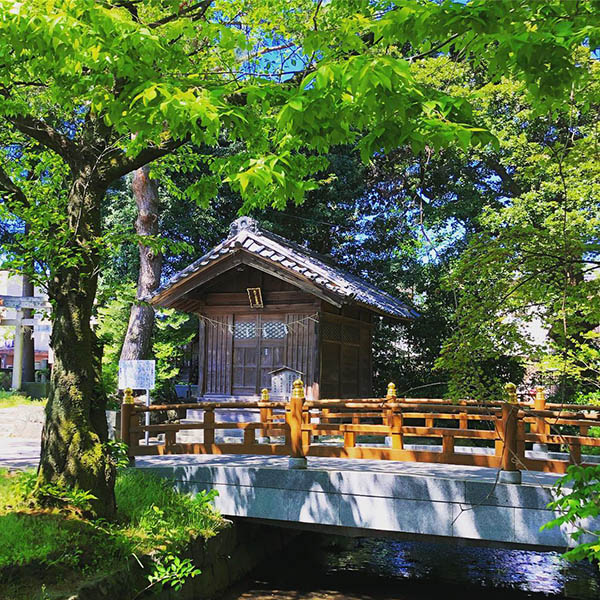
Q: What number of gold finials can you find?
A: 6